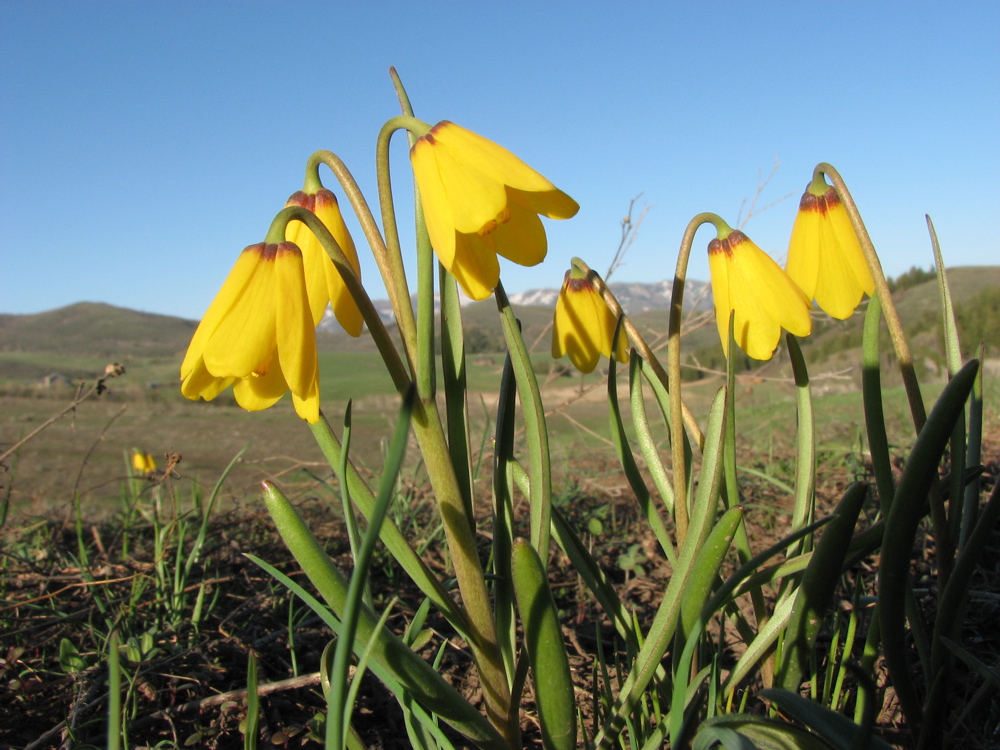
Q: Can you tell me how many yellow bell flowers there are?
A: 7